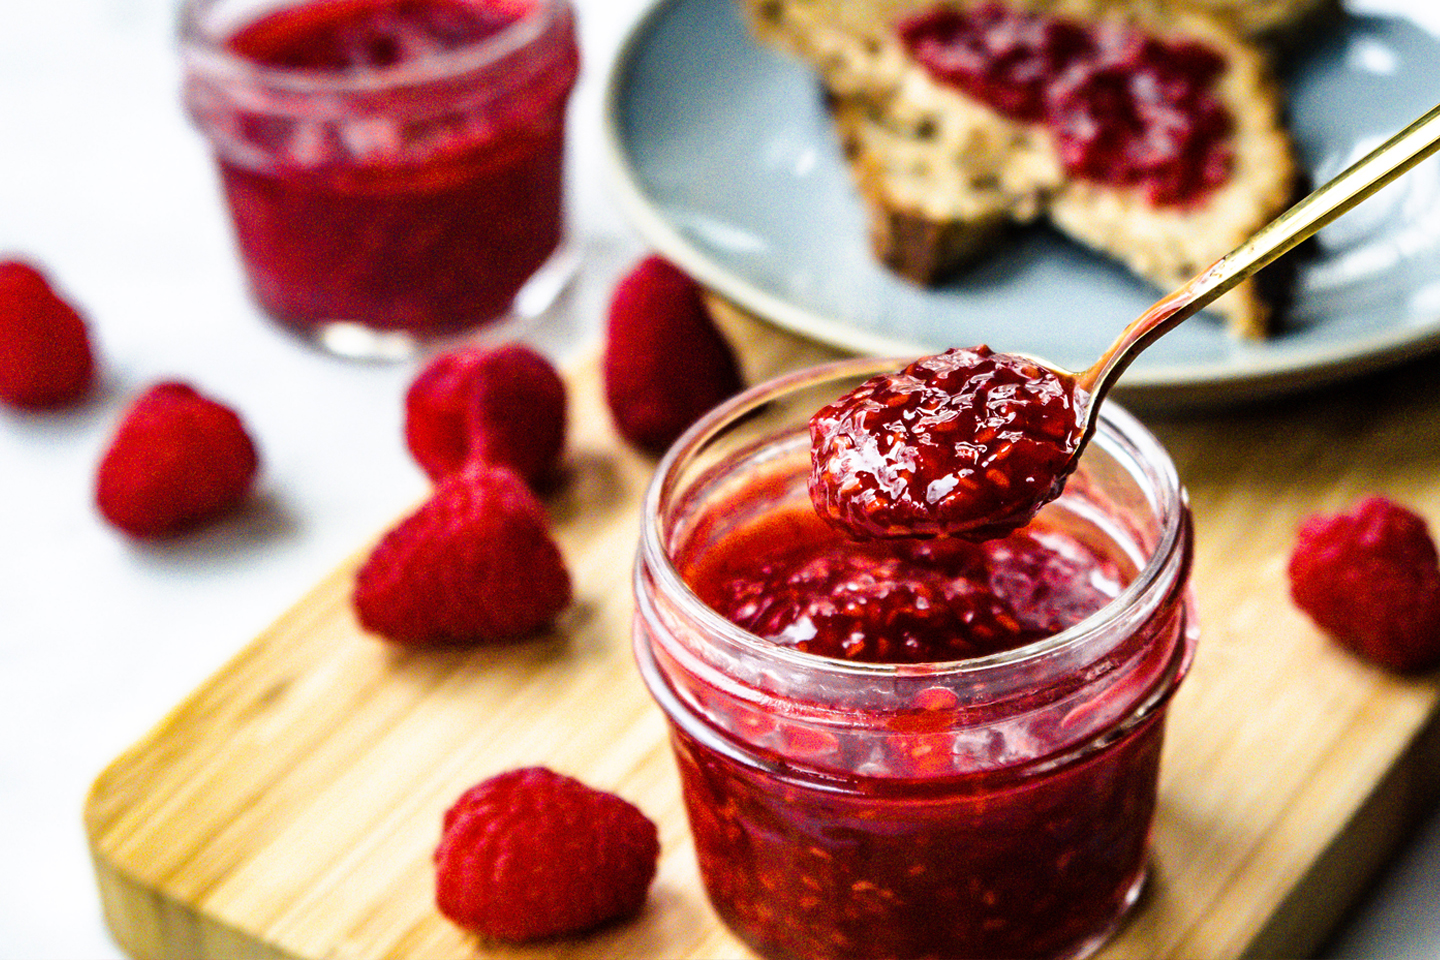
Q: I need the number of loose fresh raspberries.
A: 7